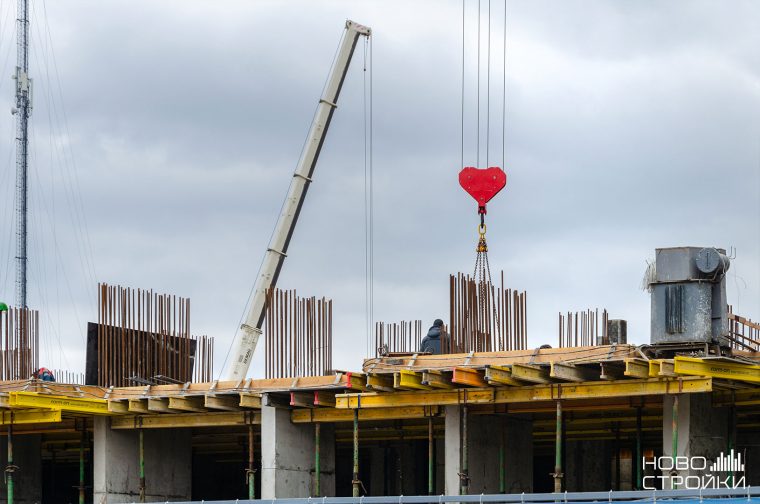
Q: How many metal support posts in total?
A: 13